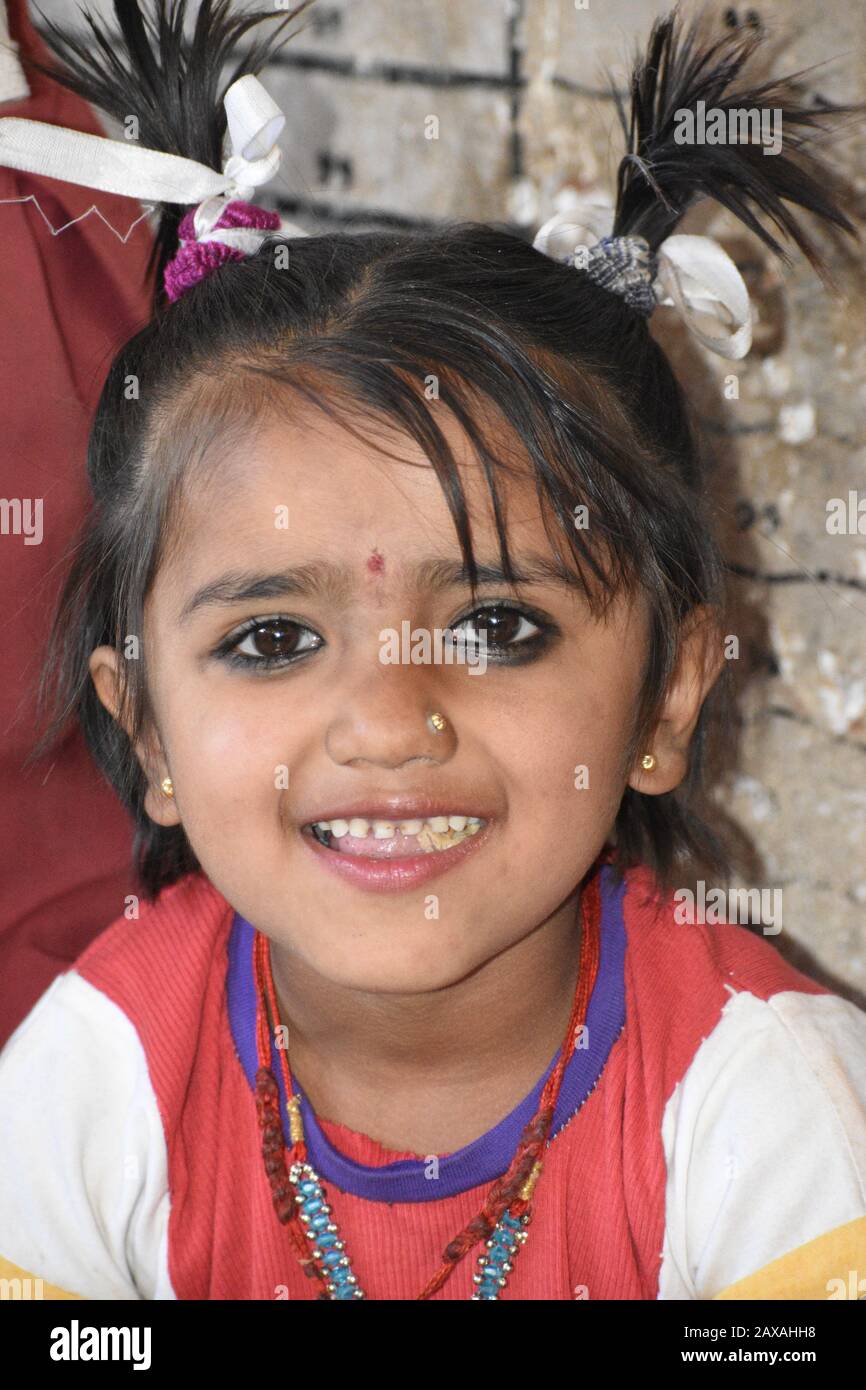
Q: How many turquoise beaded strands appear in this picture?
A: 2